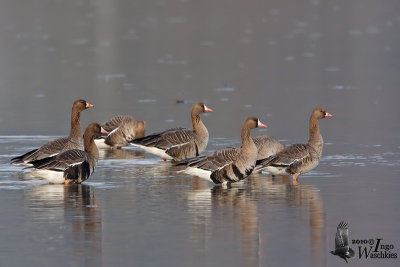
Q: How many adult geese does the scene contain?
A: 7